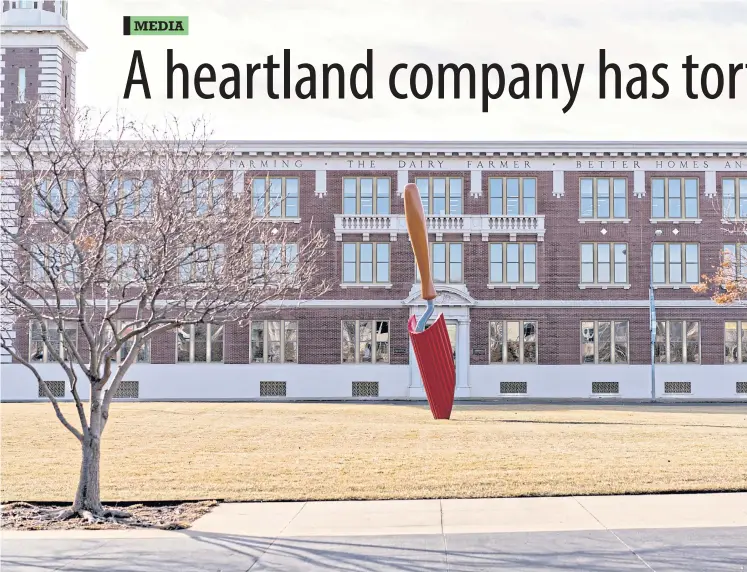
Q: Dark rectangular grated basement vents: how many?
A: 8